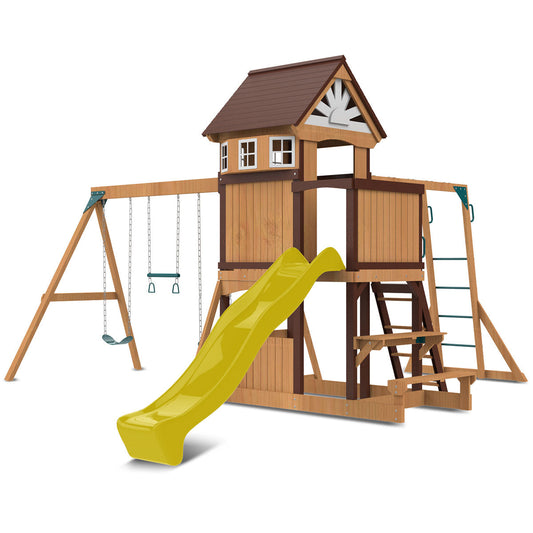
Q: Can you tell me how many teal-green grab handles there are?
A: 3